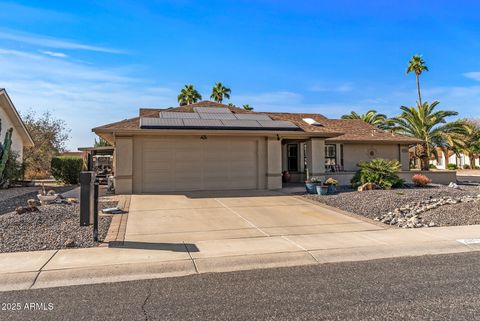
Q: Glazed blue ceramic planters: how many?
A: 3